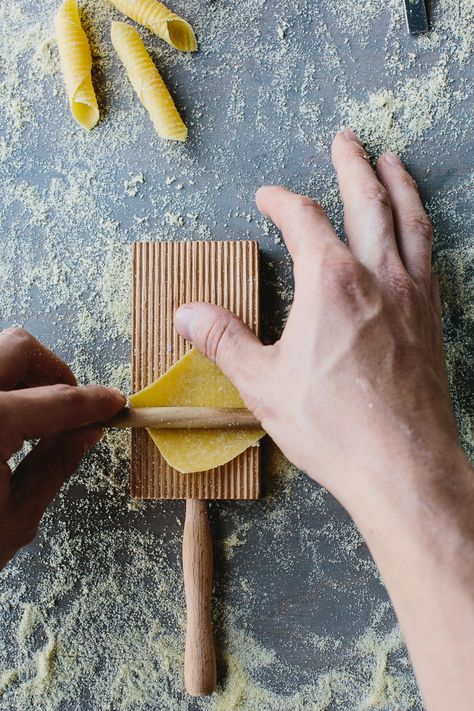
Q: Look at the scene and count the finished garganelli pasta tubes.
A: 3